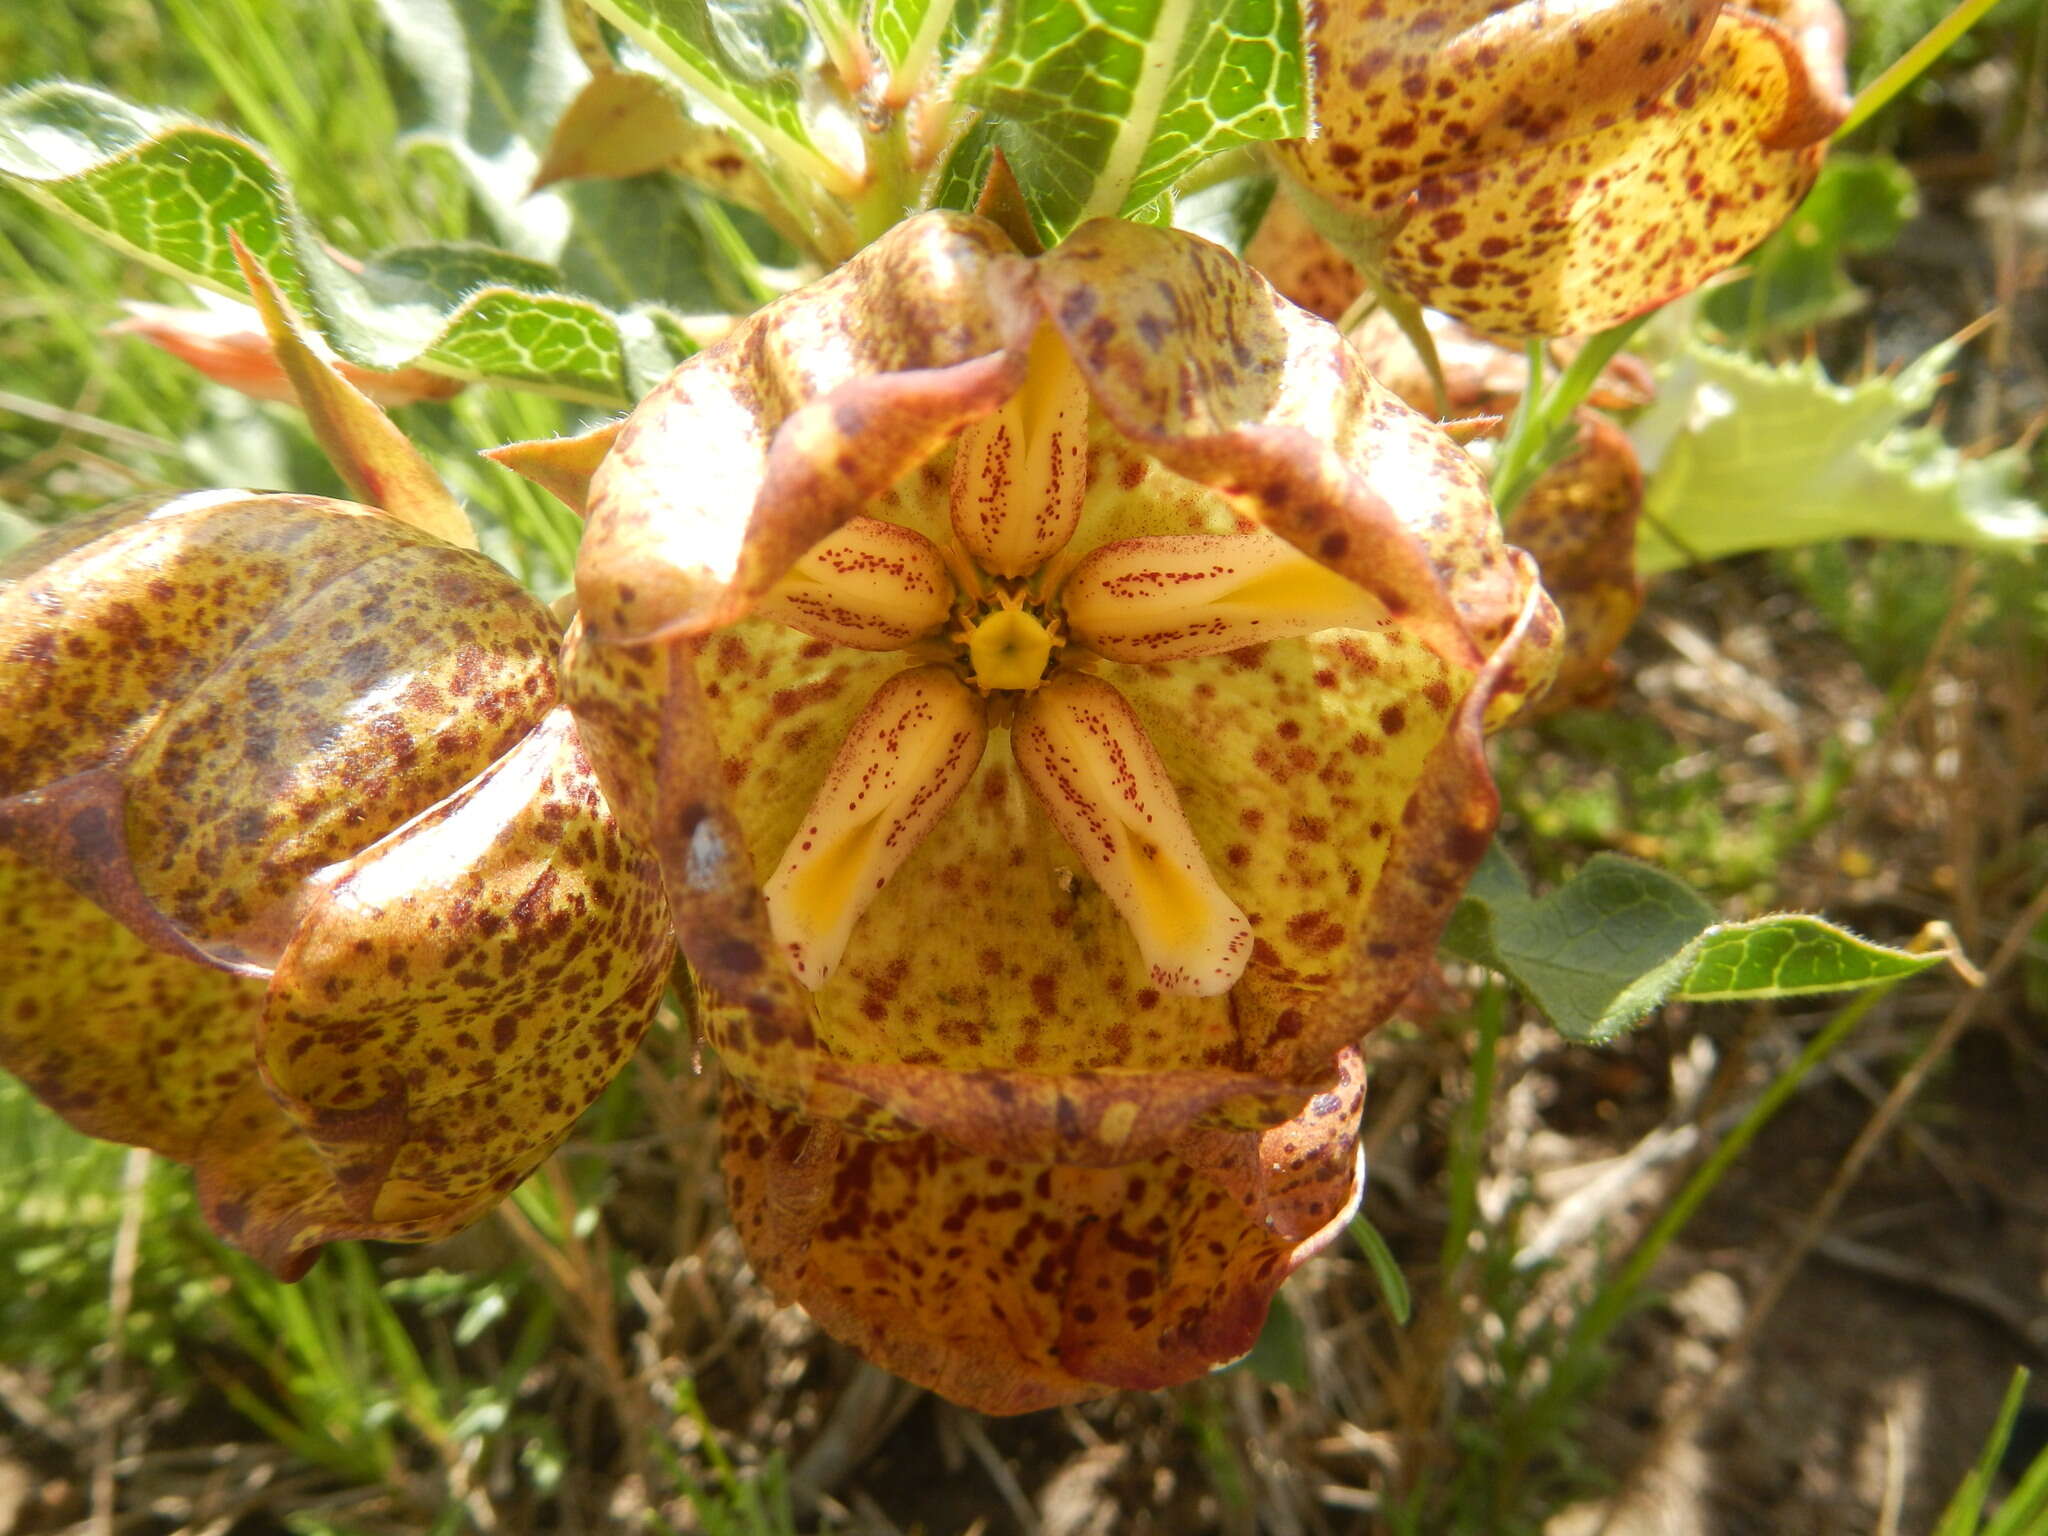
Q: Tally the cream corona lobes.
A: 5